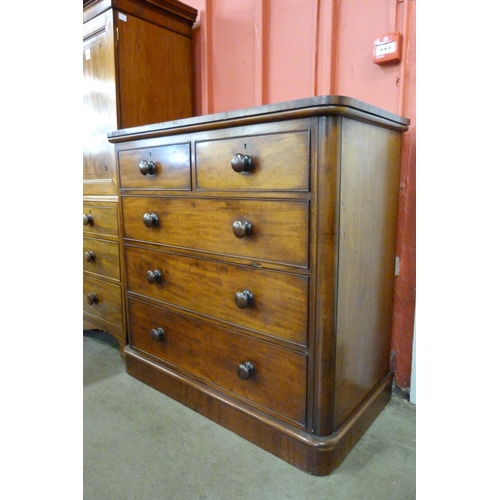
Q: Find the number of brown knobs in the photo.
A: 11